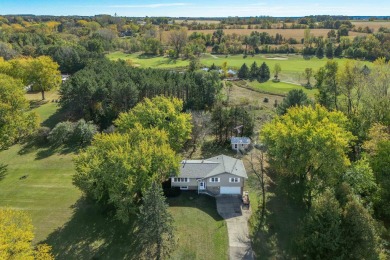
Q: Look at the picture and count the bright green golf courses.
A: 1